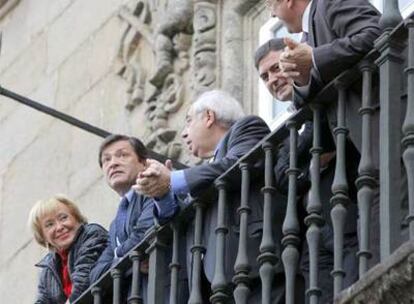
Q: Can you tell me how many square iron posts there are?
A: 2